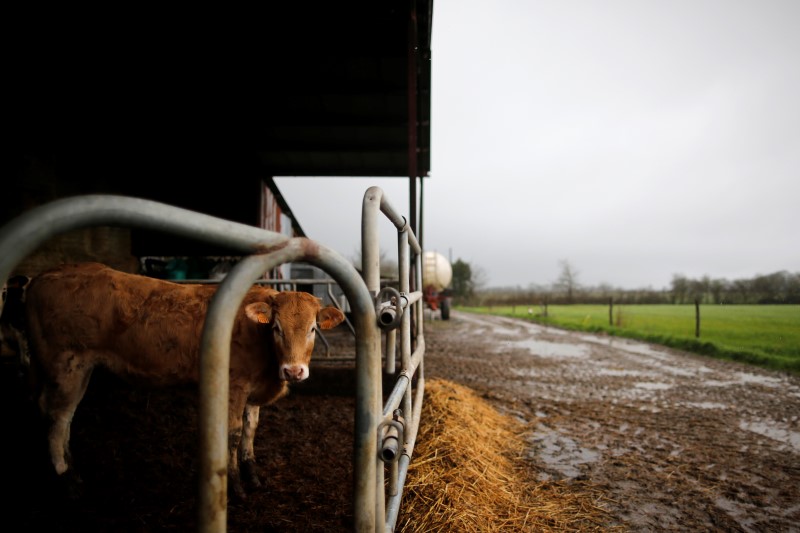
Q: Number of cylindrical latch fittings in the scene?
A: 2